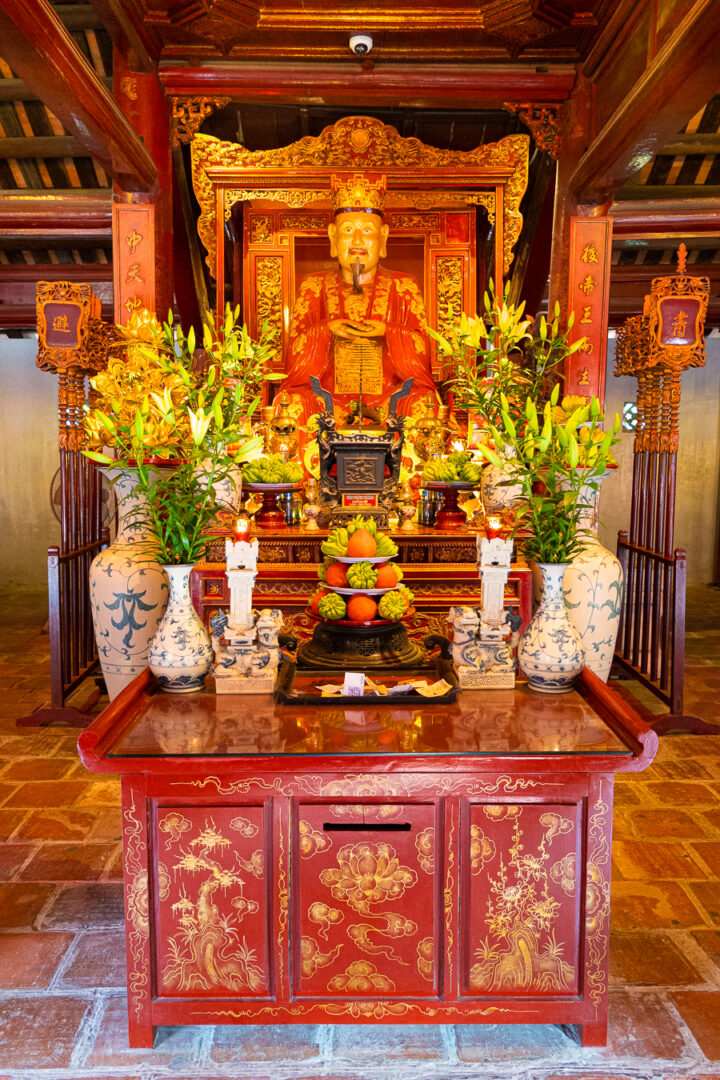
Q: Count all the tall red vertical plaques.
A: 2